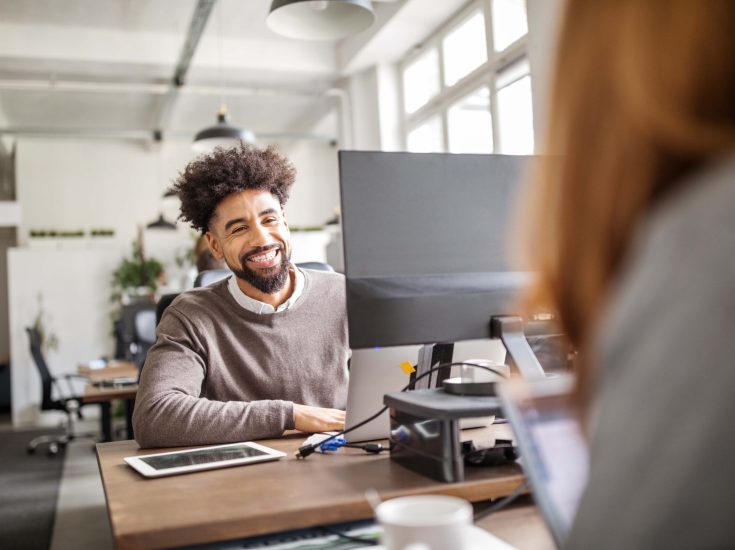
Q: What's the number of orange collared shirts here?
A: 0